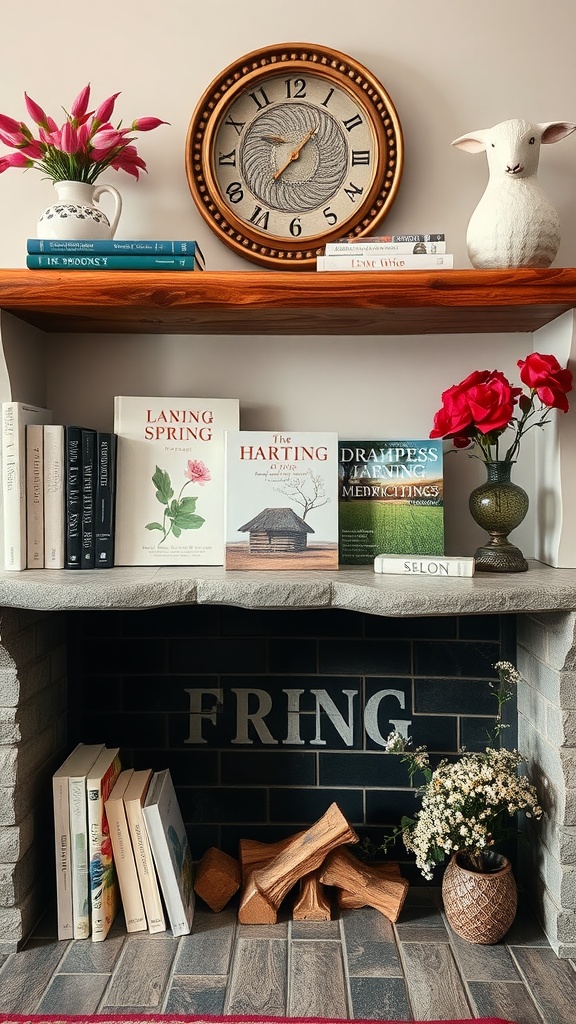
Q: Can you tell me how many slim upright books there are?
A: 12